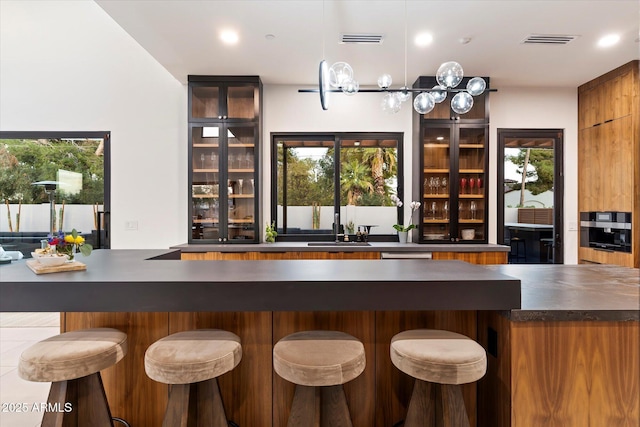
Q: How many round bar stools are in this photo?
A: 4